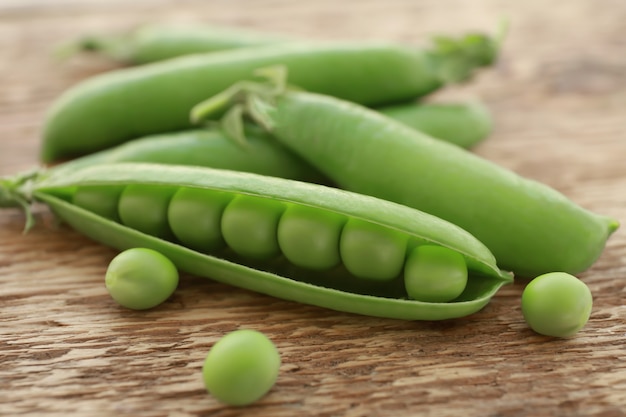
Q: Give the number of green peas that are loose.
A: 3